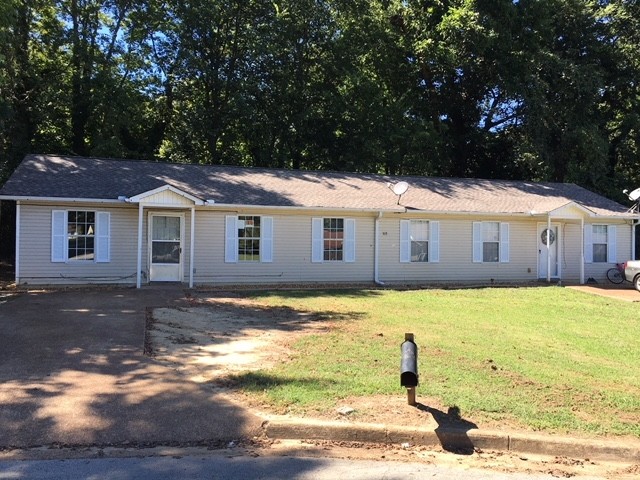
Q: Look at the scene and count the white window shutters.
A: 12